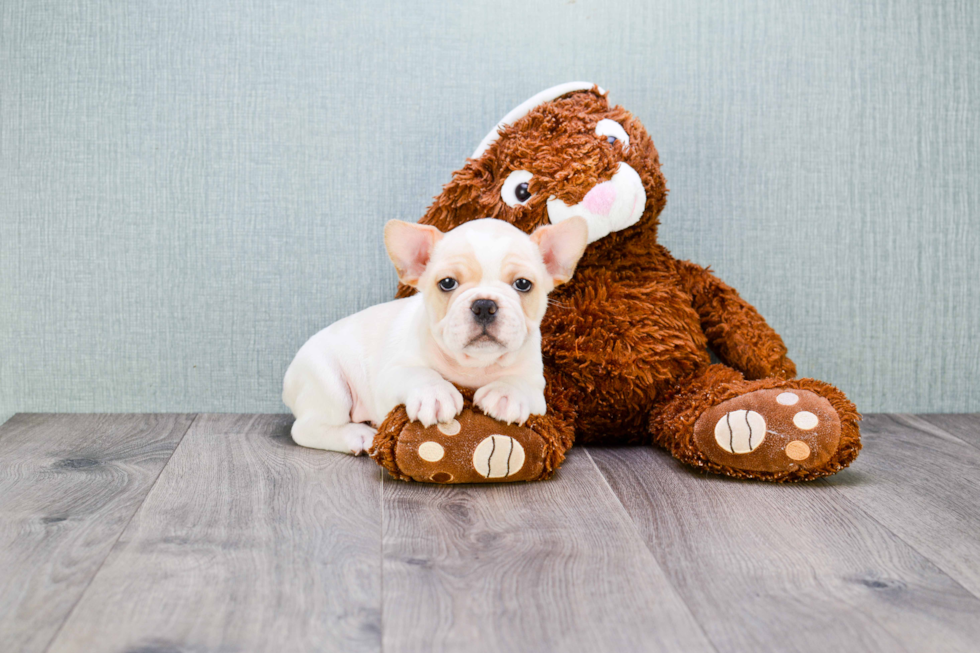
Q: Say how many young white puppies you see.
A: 1